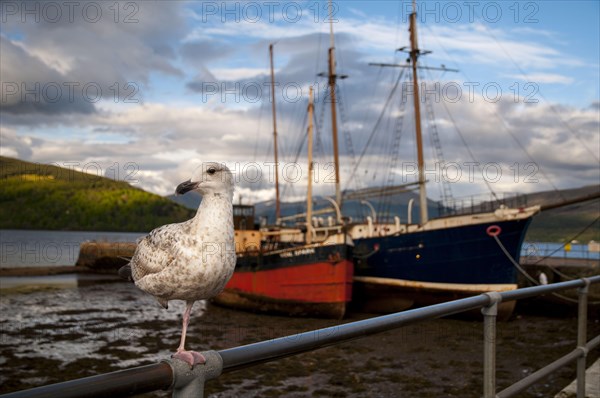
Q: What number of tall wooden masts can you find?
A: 4